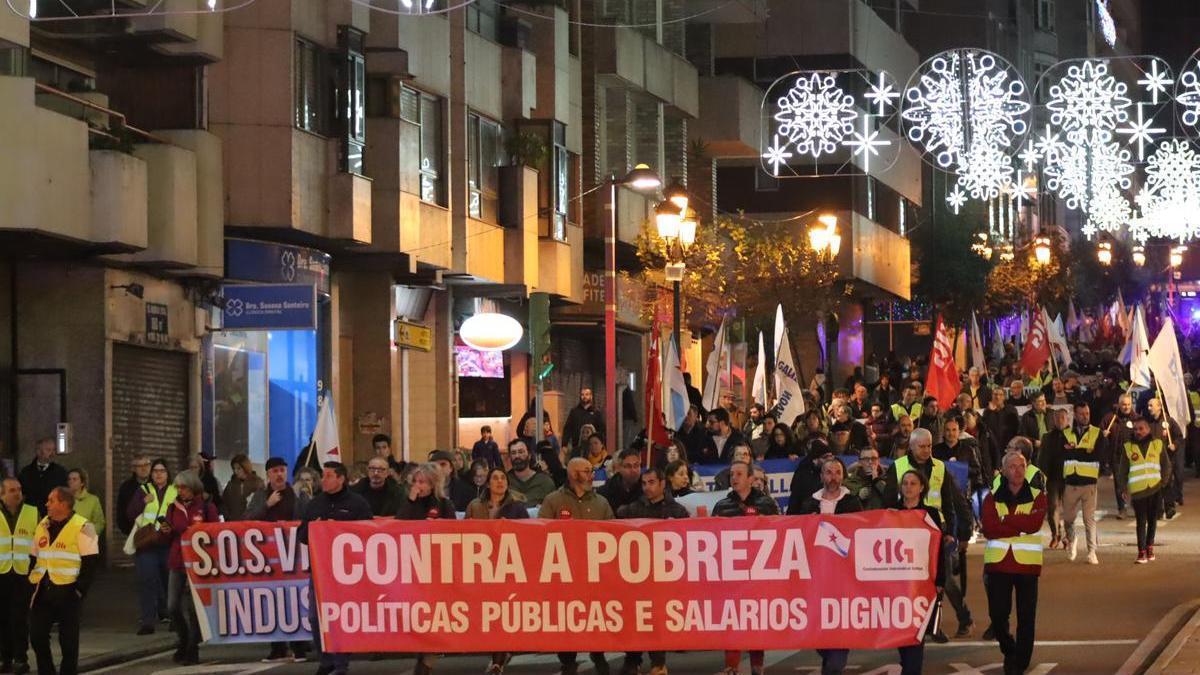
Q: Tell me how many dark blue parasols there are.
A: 0